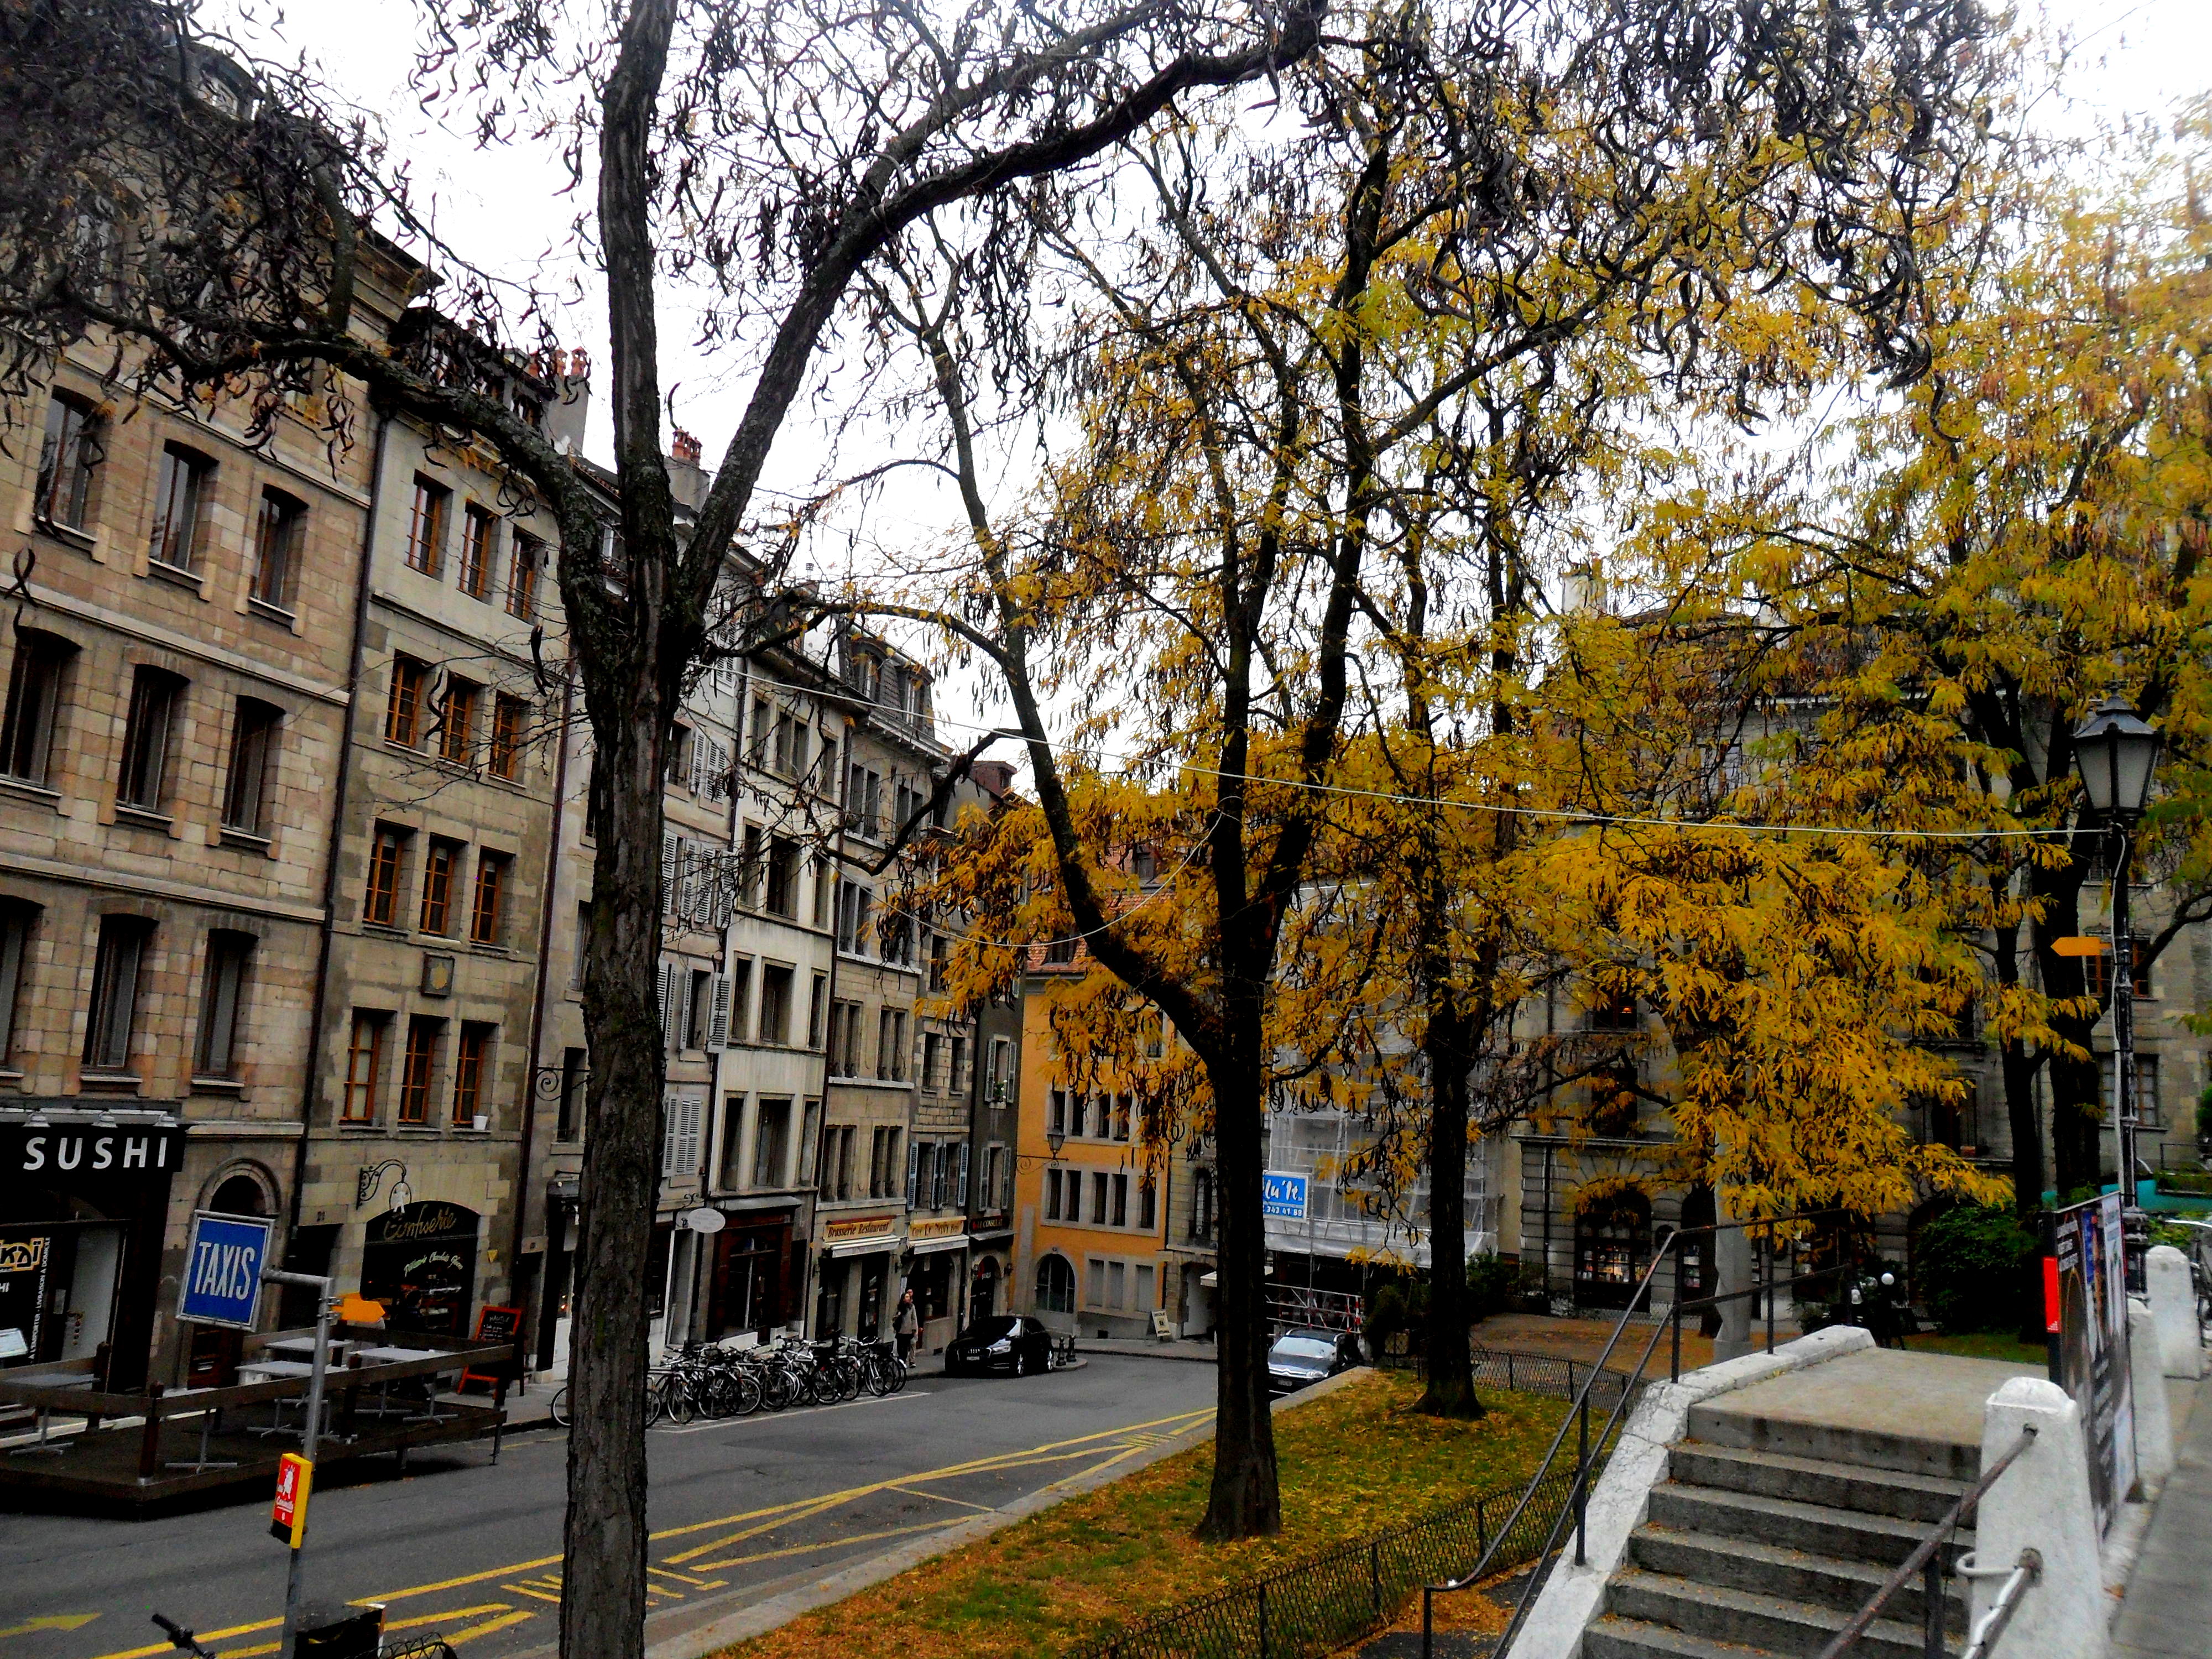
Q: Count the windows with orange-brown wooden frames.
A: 12